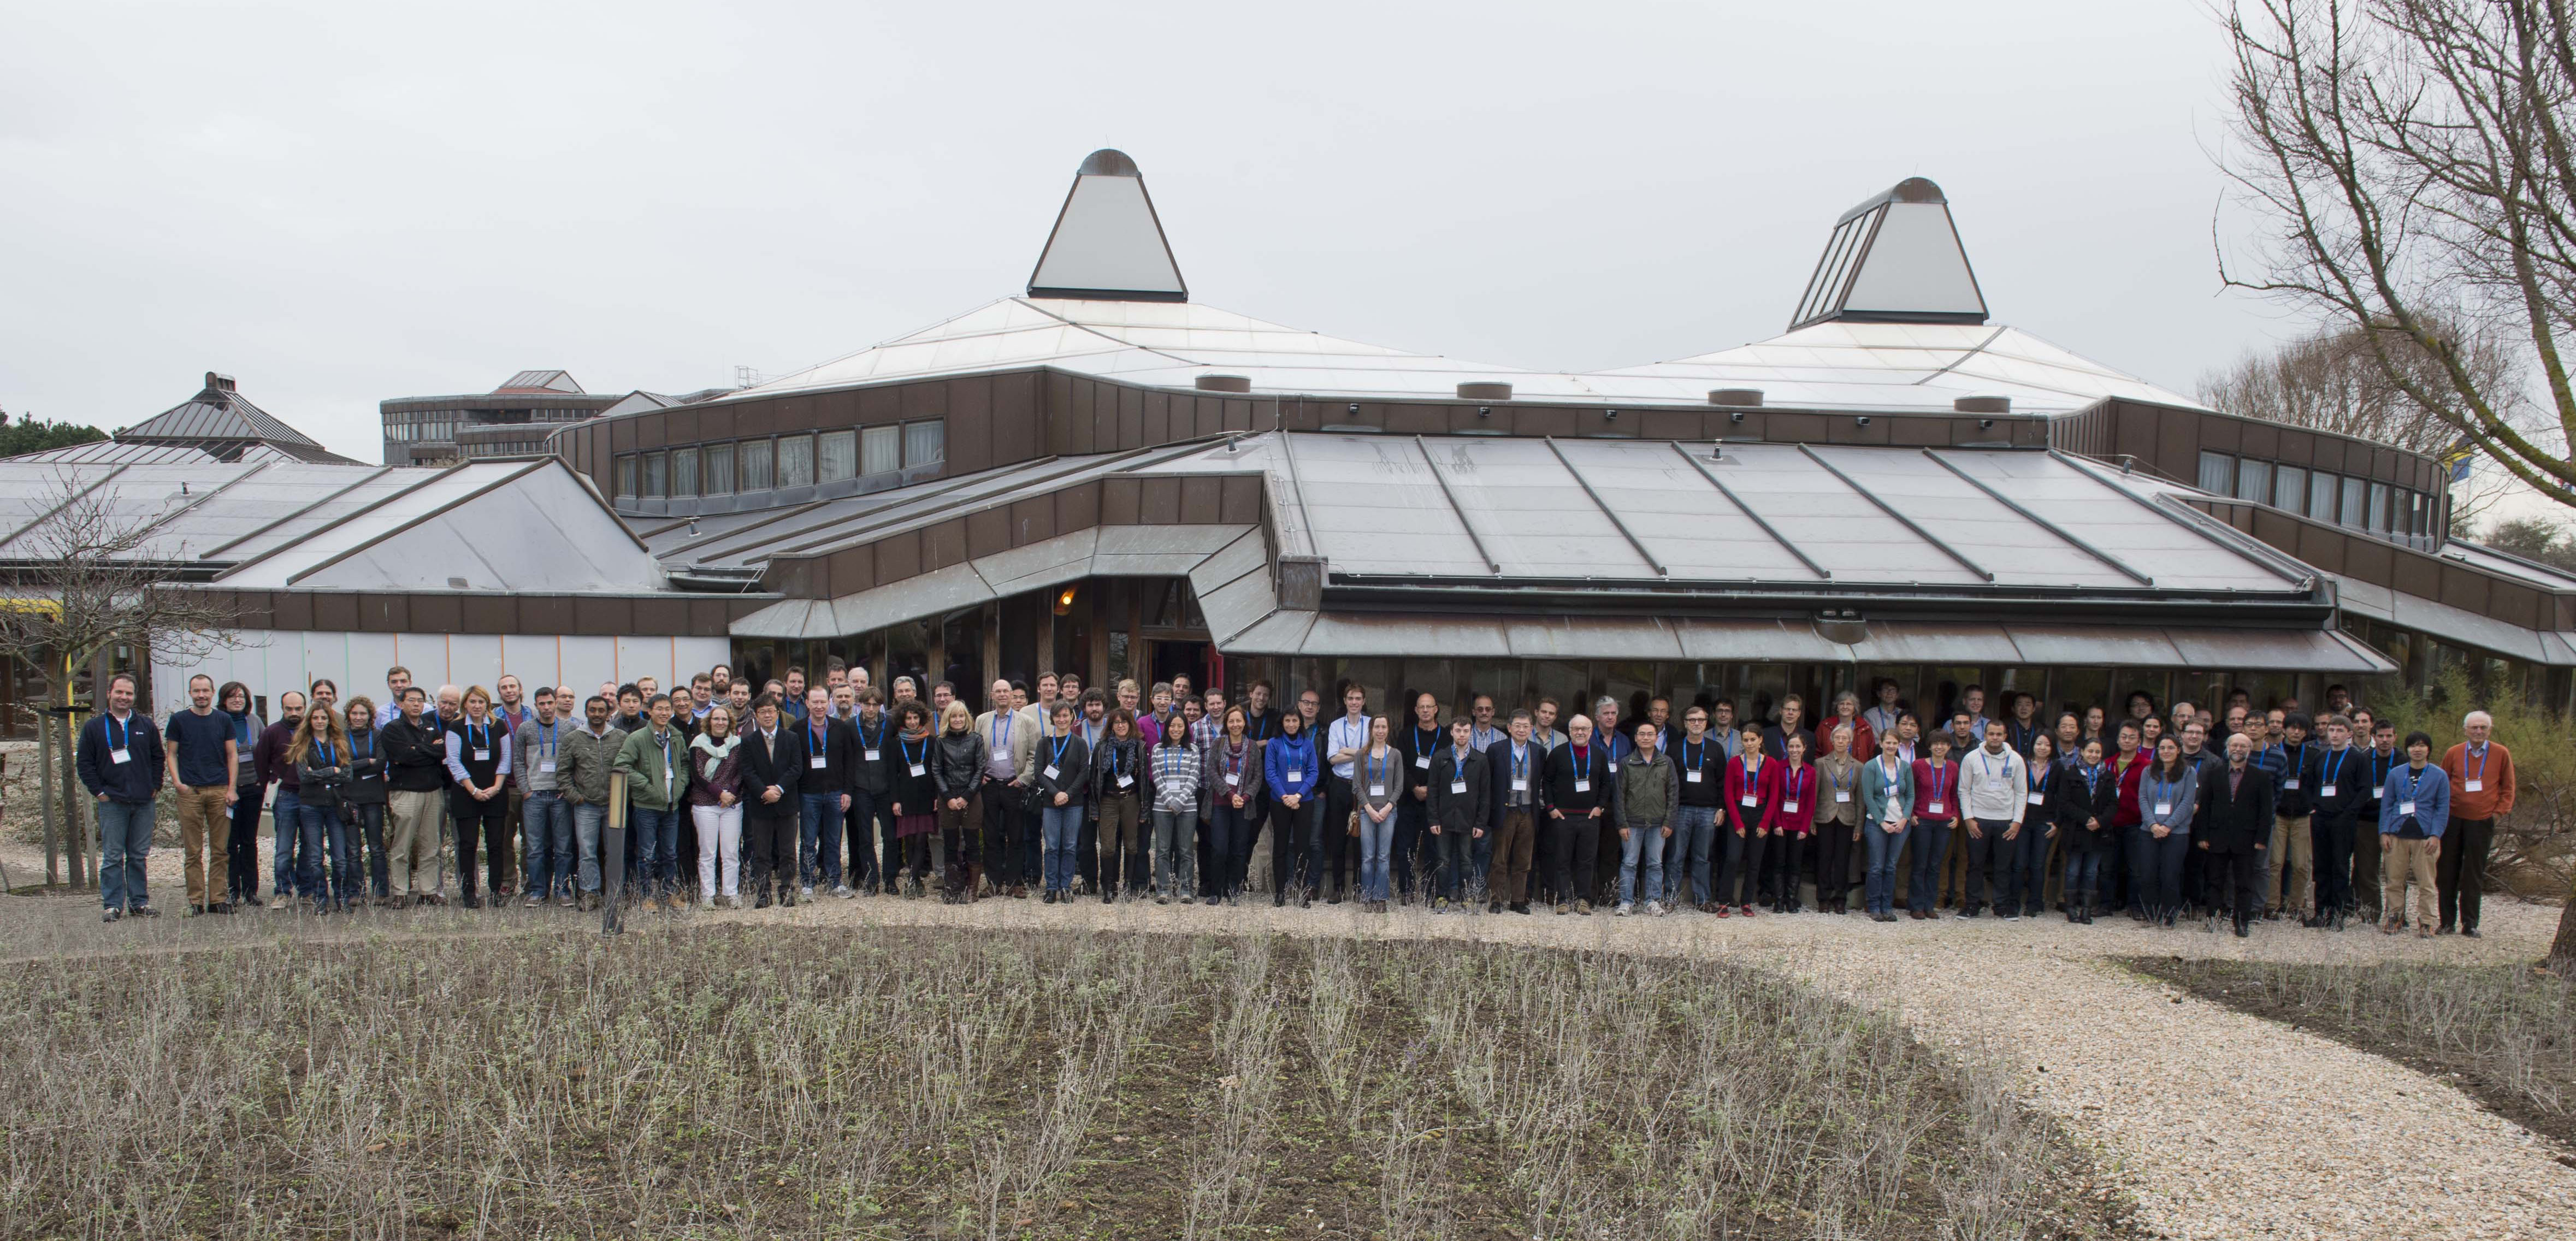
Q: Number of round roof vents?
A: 4